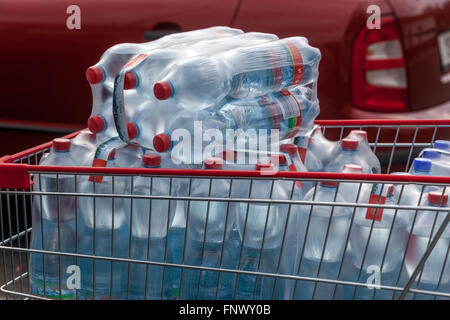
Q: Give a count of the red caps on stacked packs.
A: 6